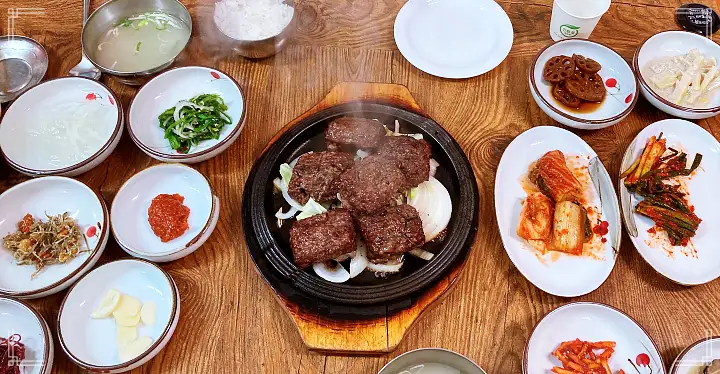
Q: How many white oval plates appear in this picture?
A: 2